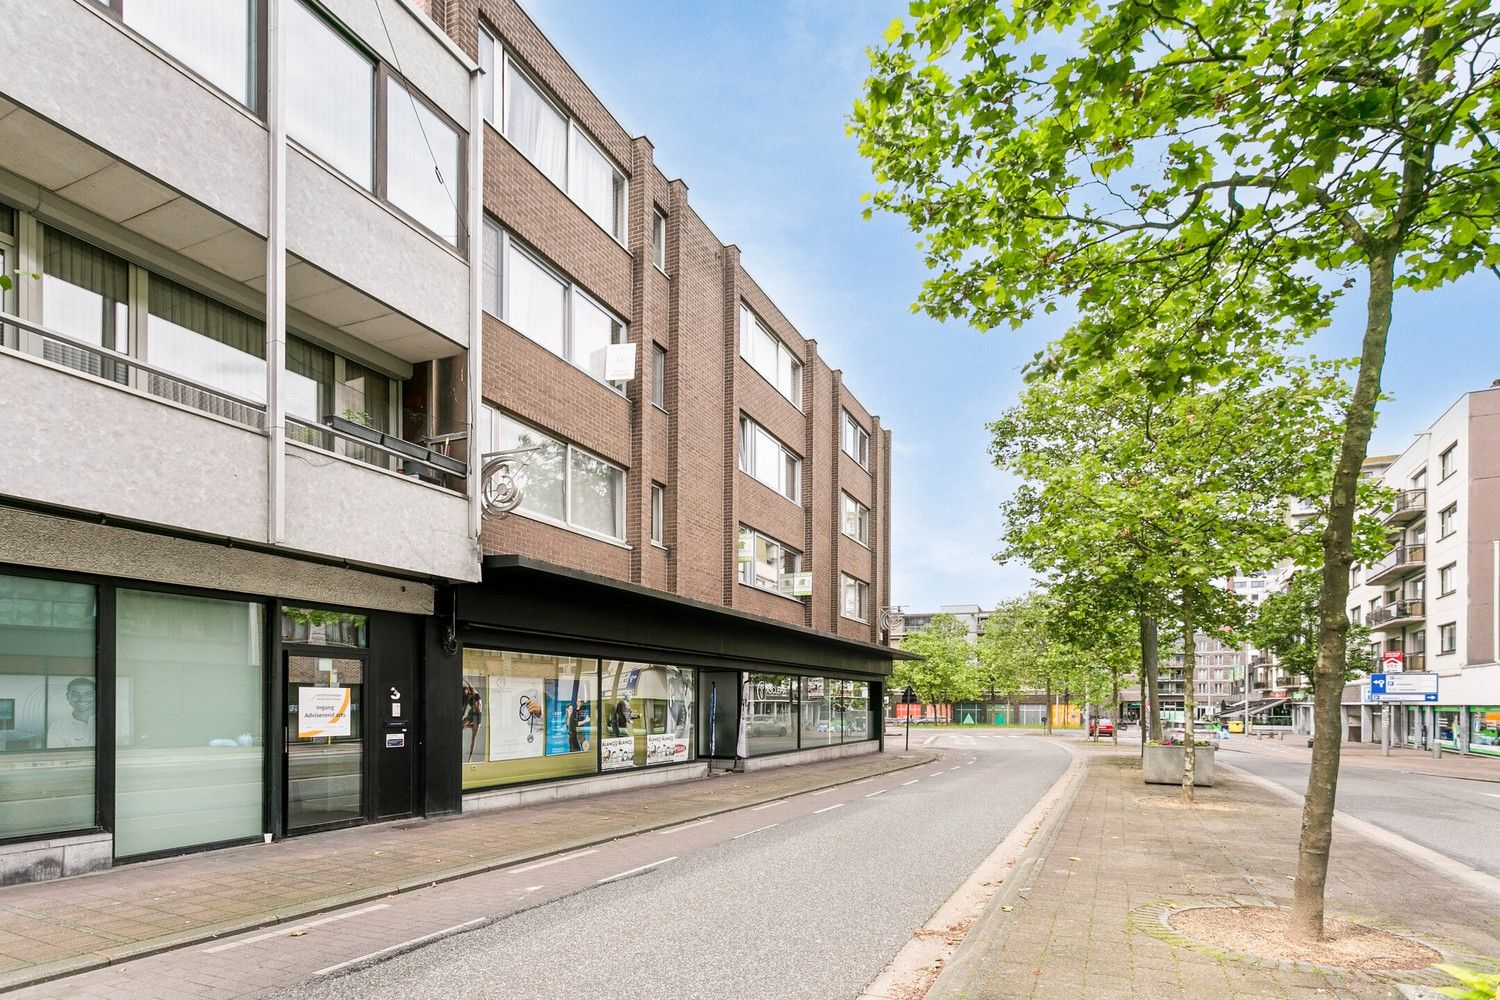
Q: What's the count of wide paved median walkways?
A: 1